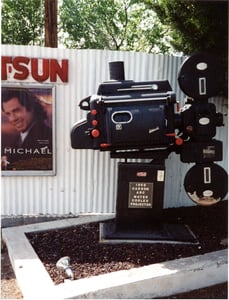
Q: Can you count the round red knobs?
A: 4